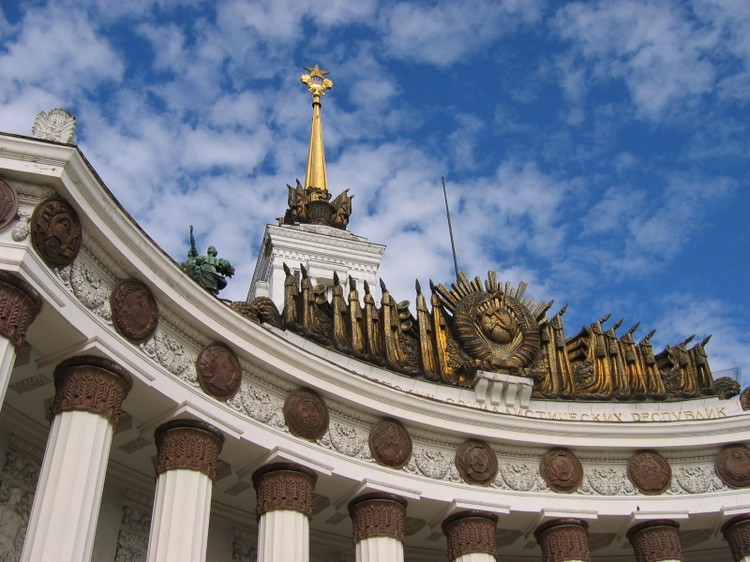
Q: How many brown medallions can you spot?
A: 10